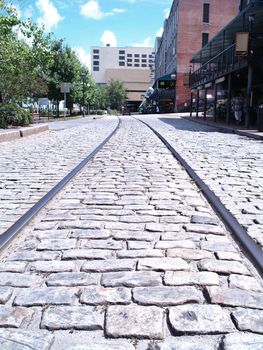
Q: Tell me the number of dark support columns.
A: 6